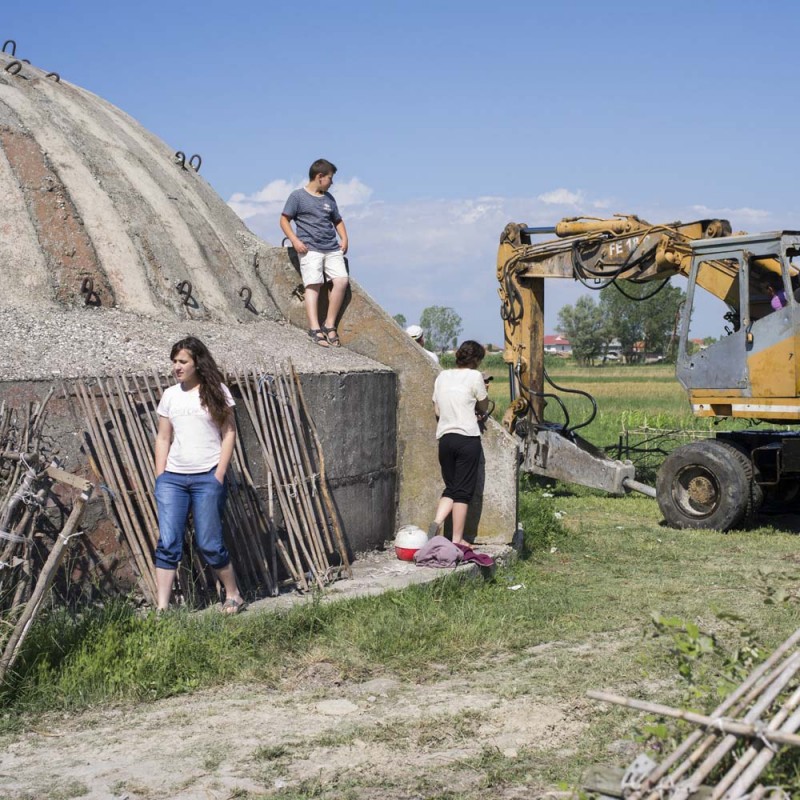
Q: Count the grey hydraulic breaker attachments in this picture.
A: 1